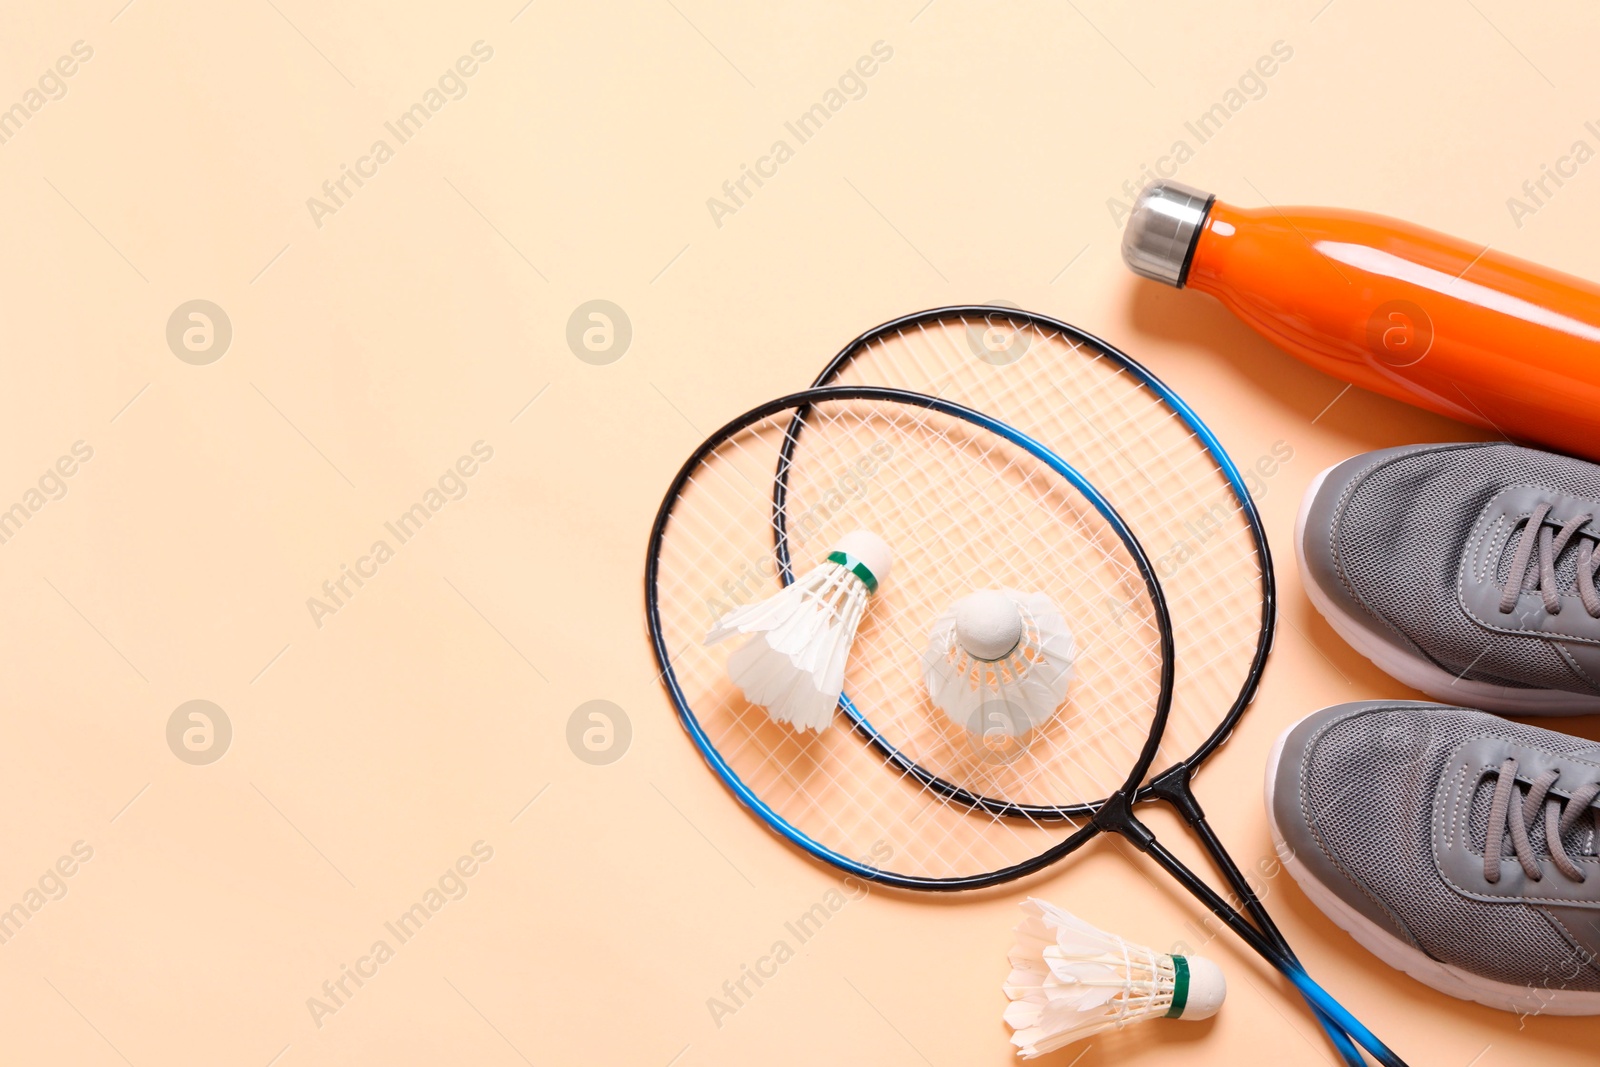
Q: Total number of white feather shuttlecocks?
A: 3